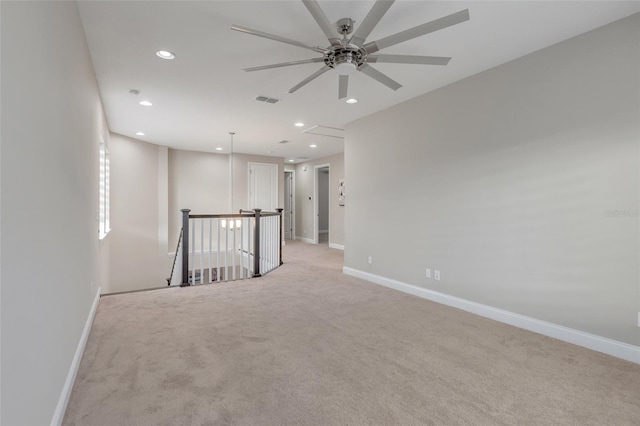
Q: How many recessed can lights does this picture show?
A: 8